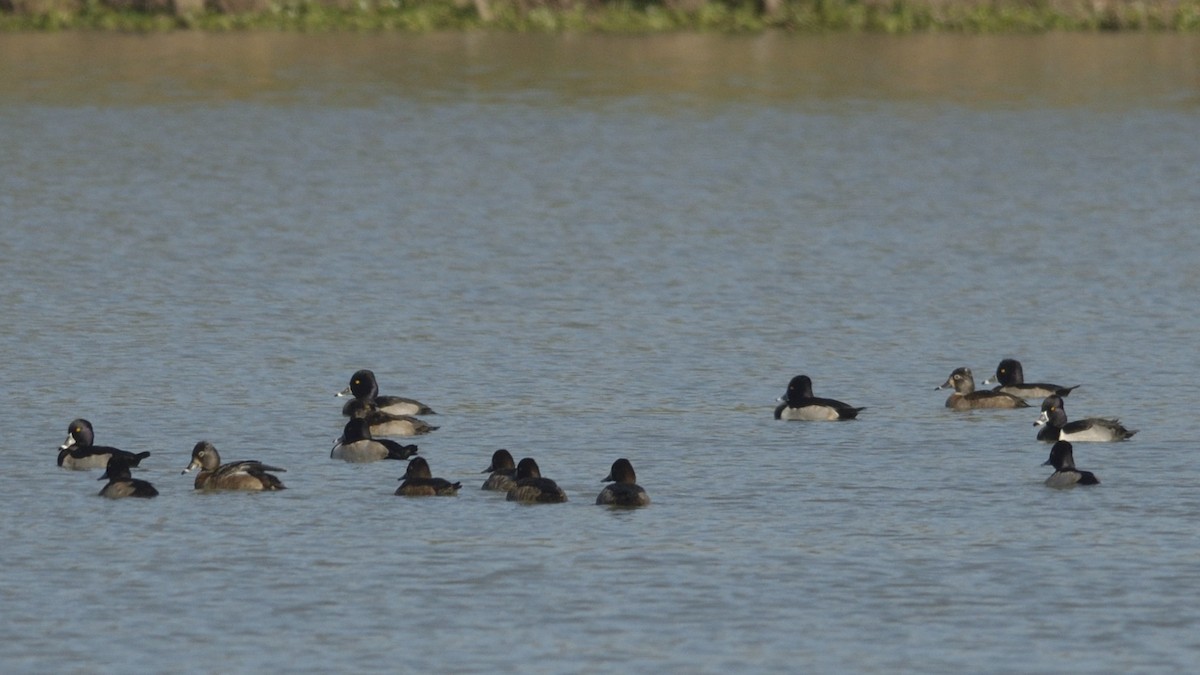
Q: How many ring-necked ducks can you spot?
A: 15